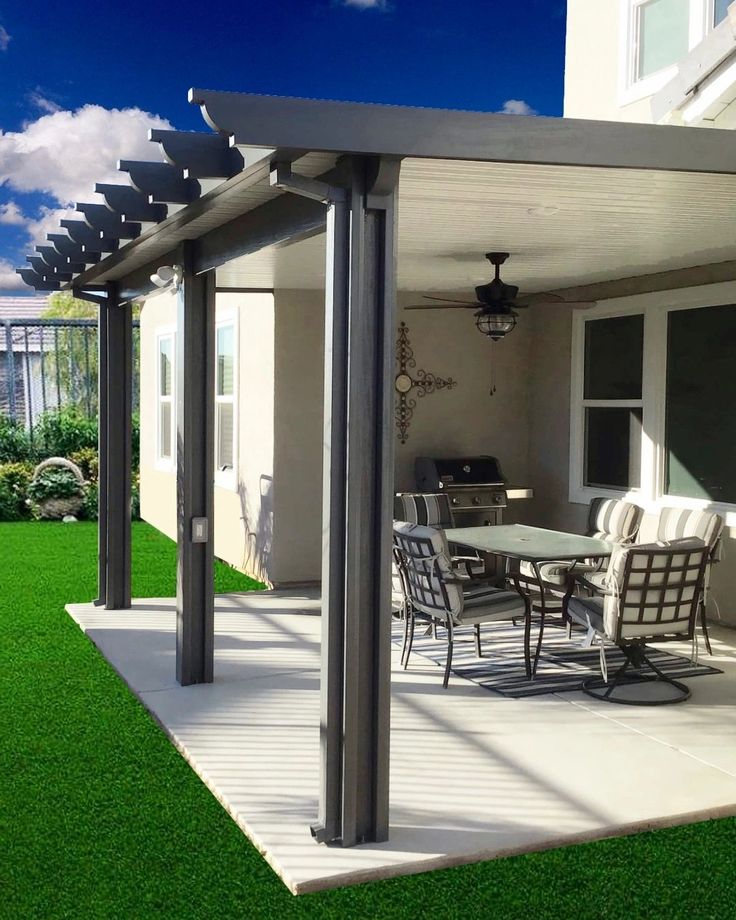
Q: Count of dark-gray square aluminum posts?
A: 3